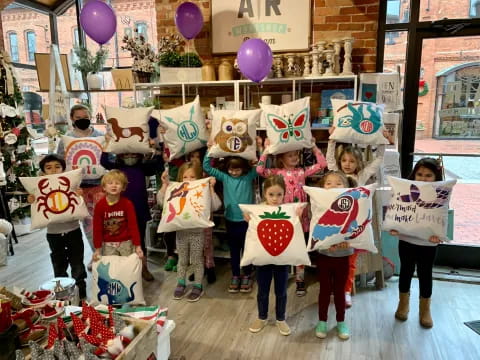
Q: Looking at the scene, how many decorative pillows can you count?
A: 12